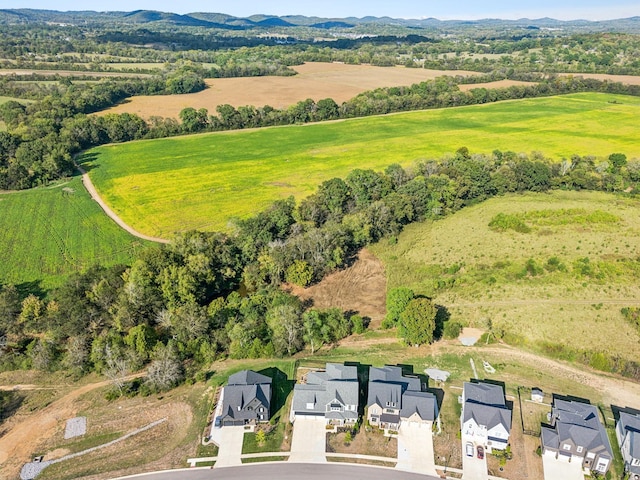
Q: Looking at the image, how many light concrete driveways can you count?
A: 5